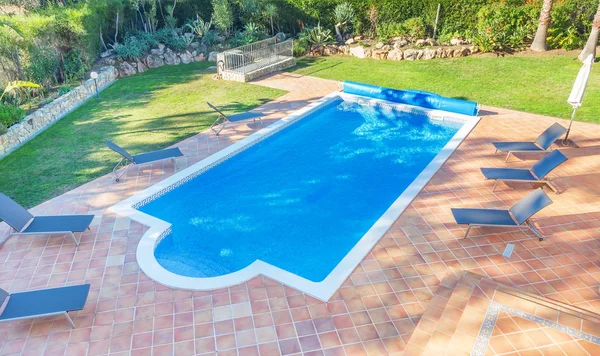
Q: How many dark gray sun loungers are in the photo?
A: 7